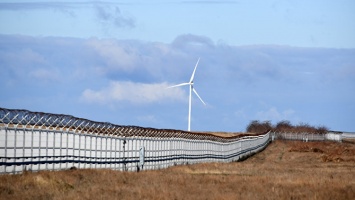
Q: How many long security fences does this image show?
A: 1